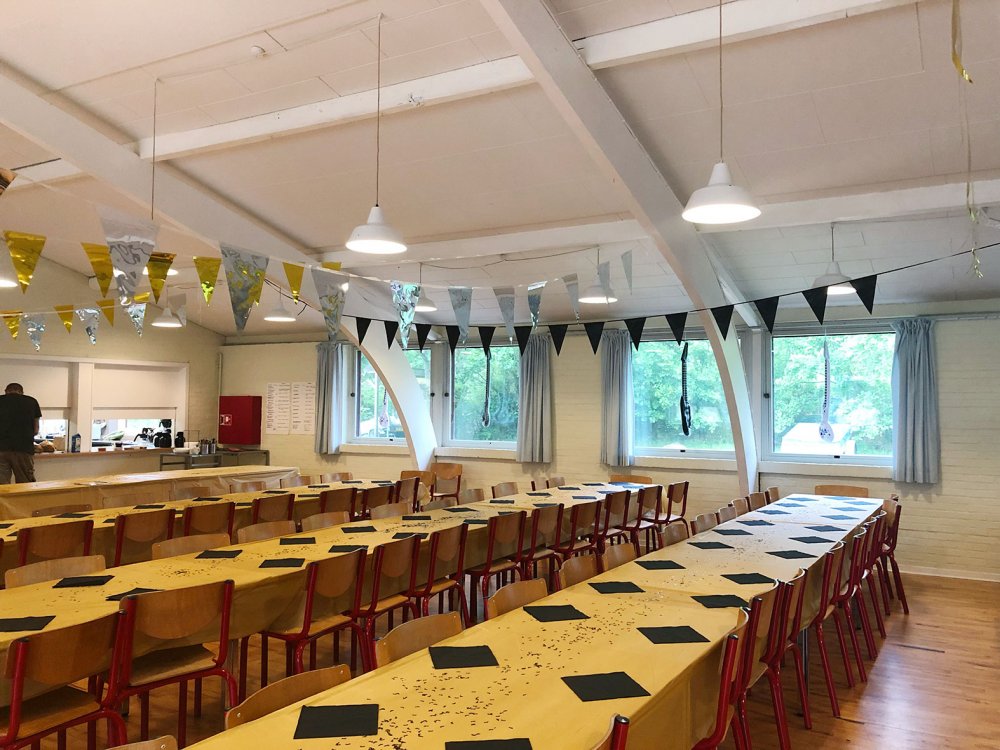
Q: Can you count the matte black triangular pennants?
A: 14